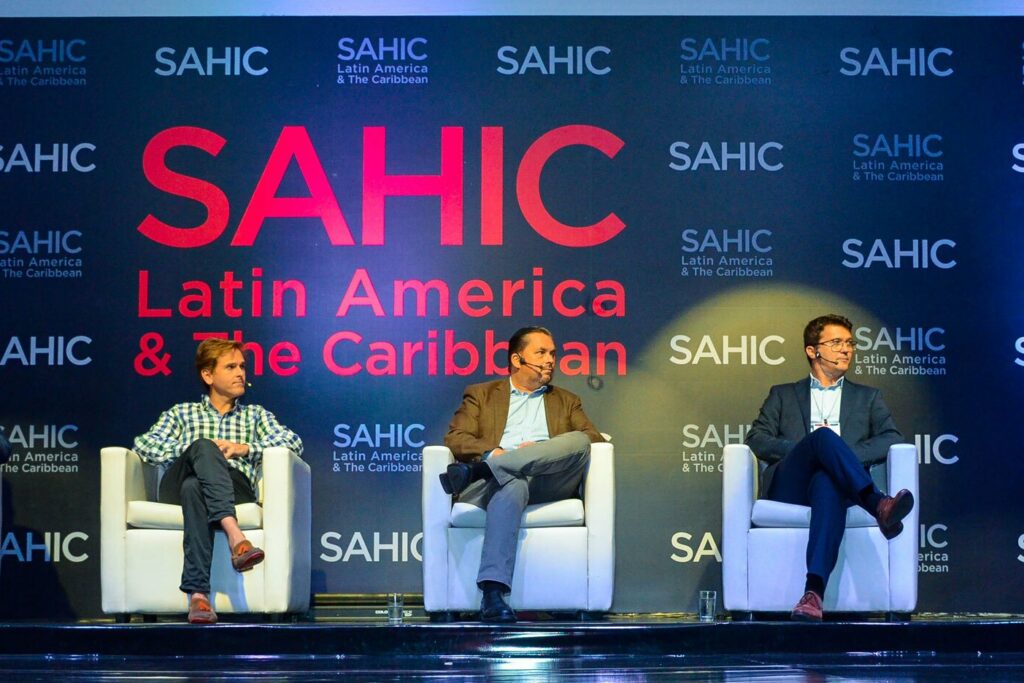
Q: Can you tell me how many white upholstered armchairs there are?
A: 3